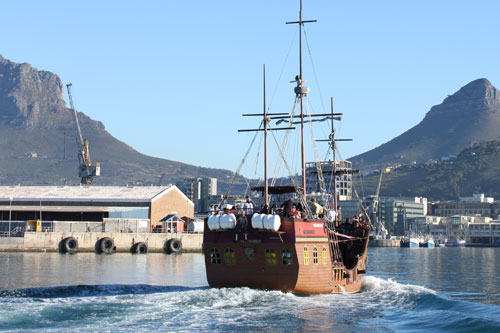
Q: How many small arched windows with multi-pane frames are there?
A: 7